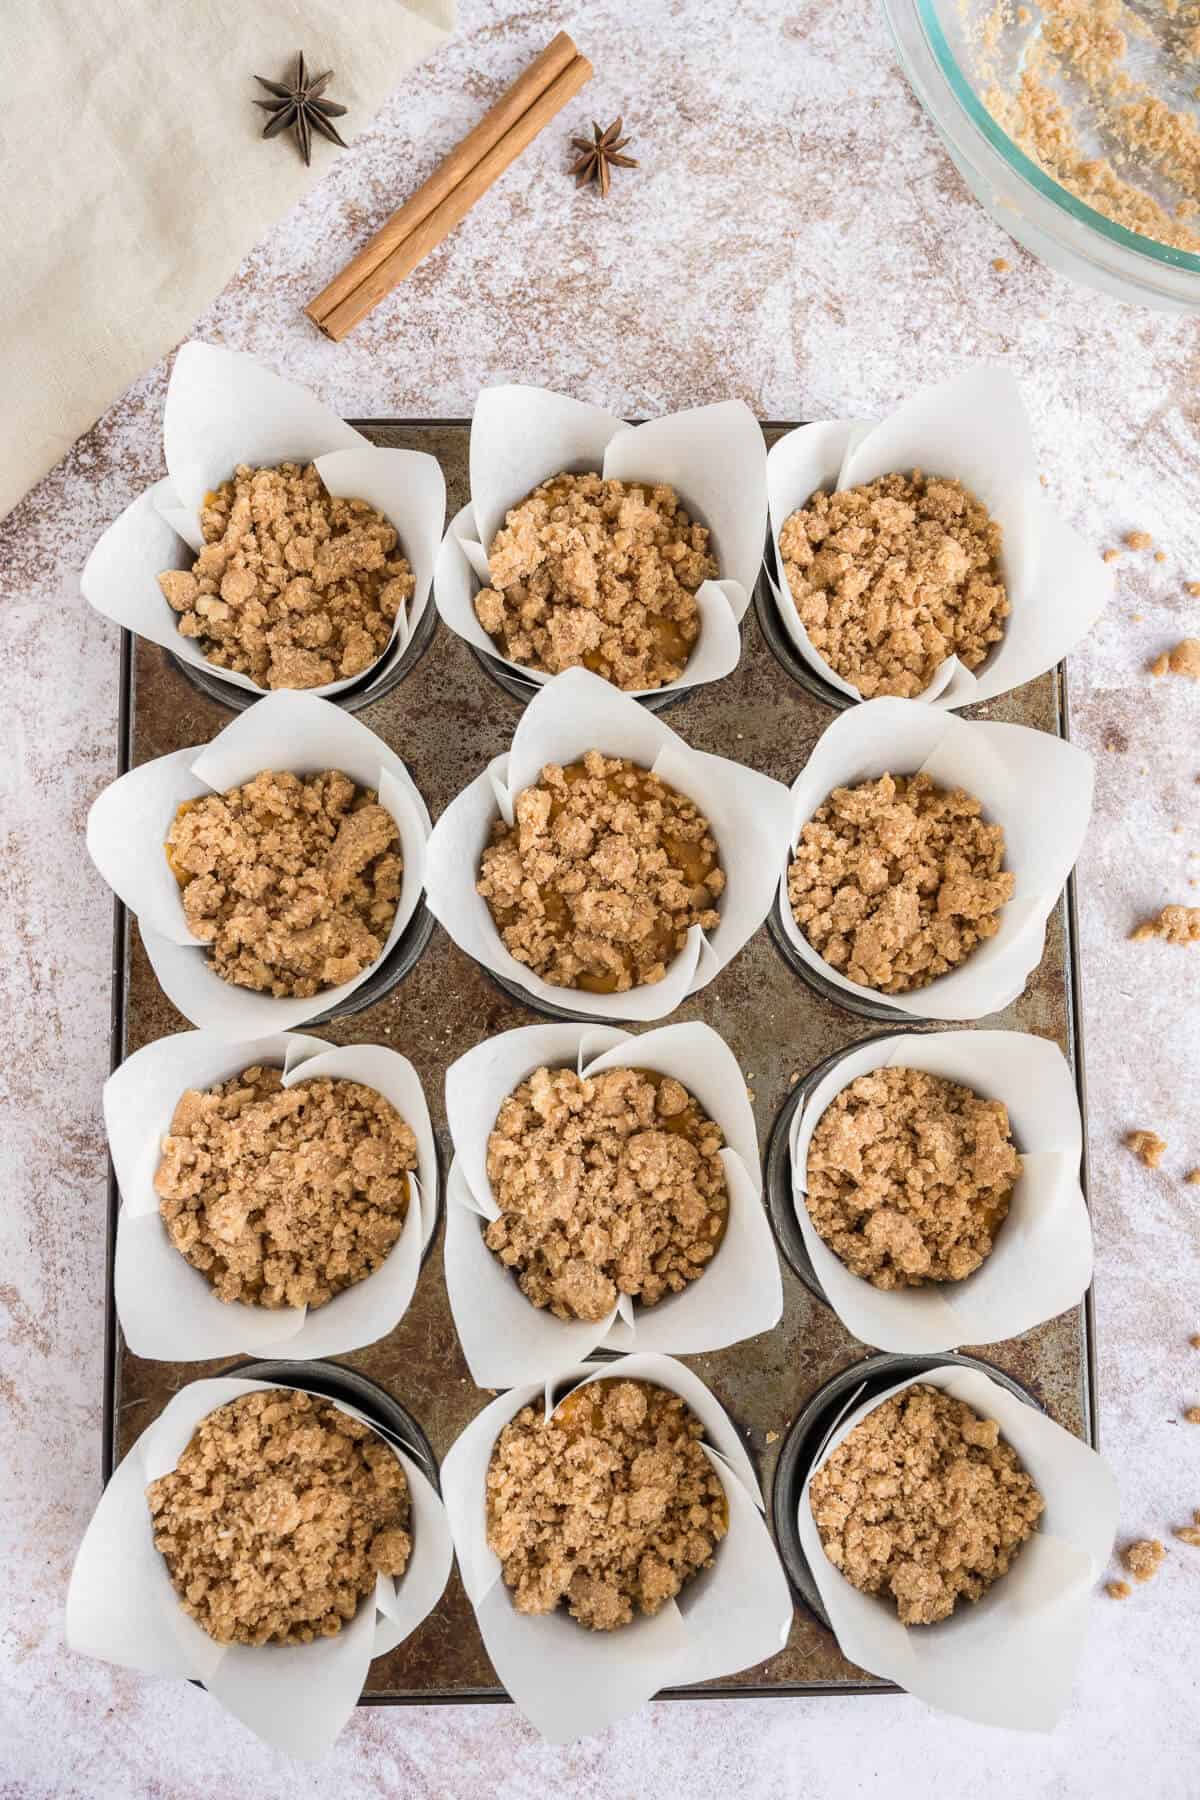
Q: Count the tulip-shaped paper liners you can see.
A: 12